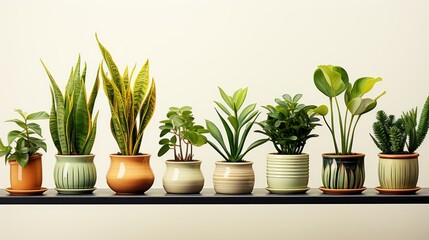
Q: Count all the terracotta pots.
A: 2